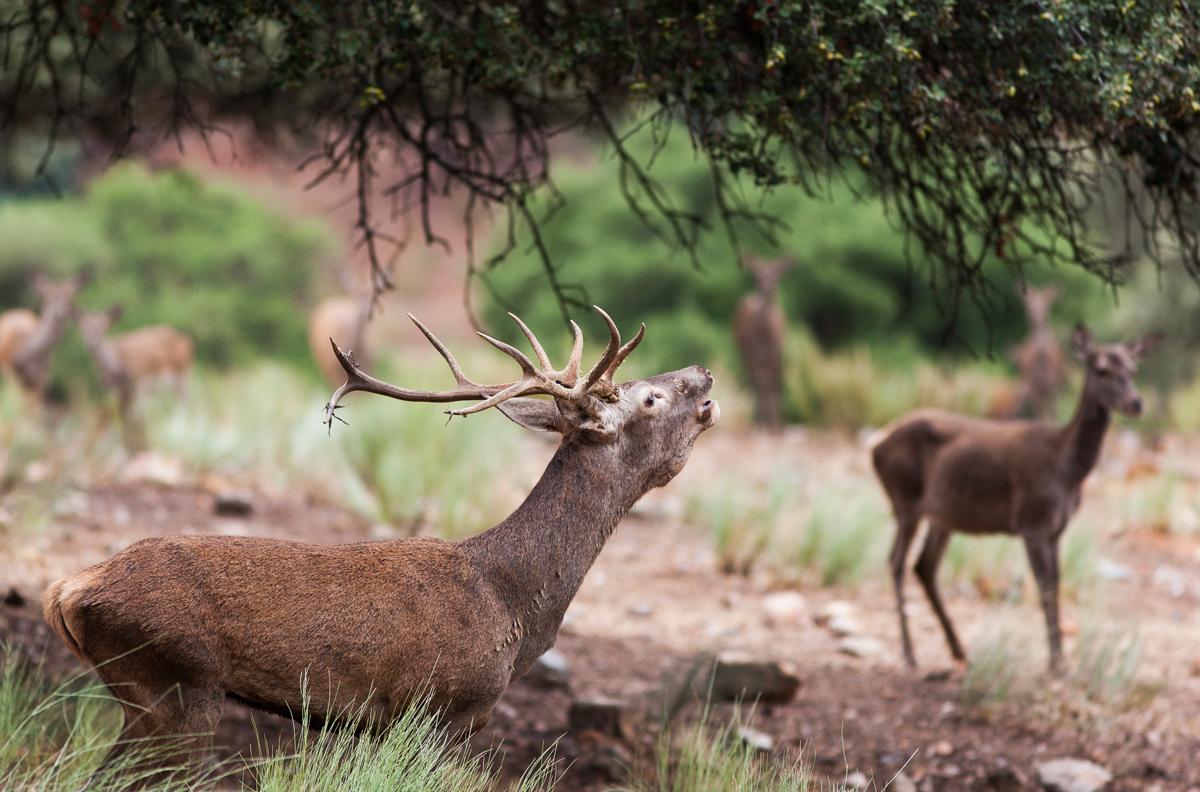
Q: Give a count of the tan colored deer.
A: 3